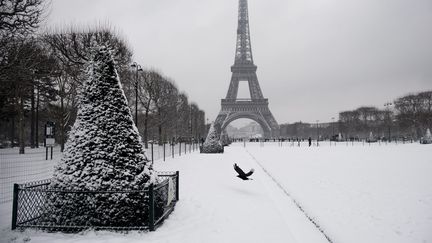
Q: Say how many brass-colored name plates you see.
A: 0